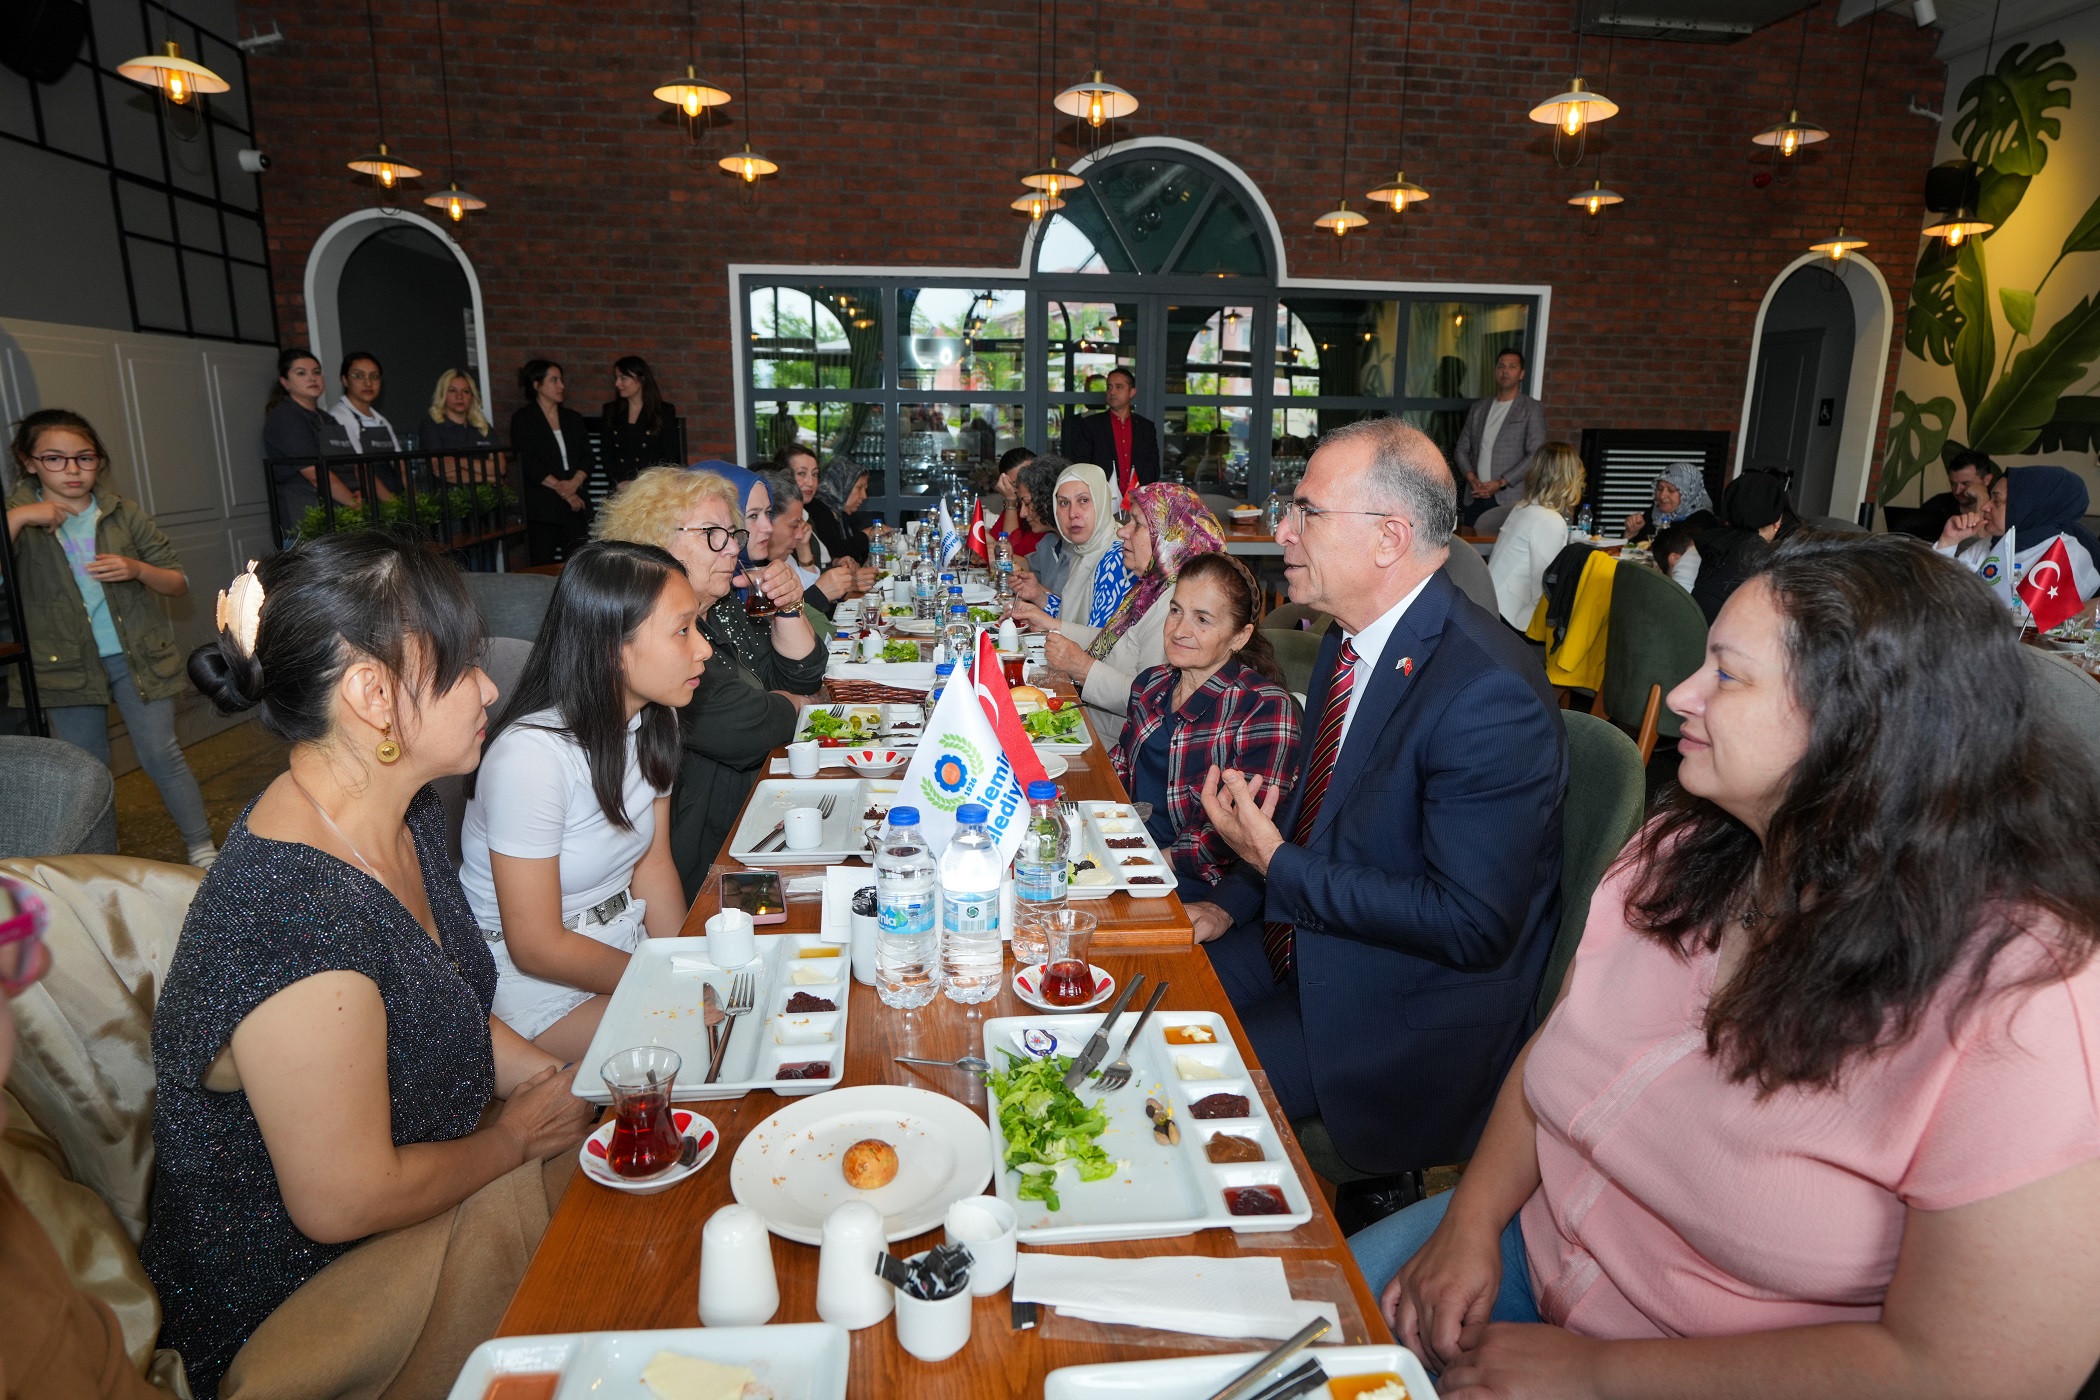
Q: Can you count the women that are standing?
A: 5